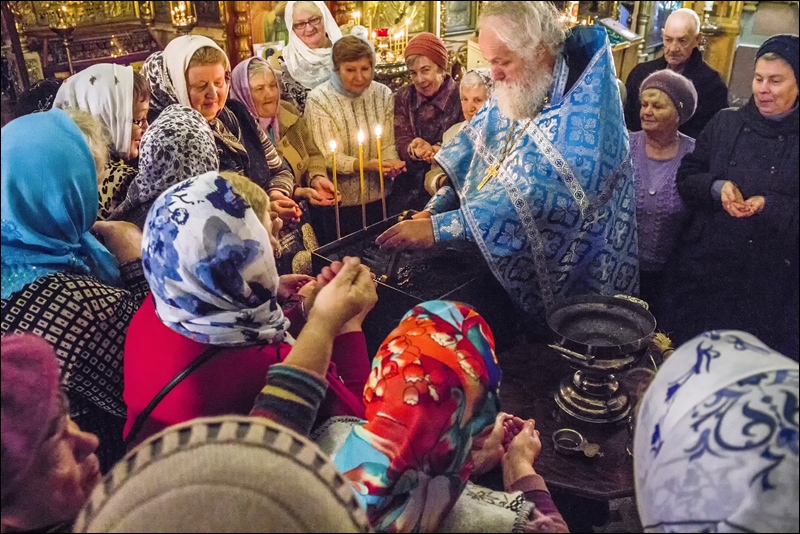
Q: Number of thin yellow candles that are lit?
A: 3